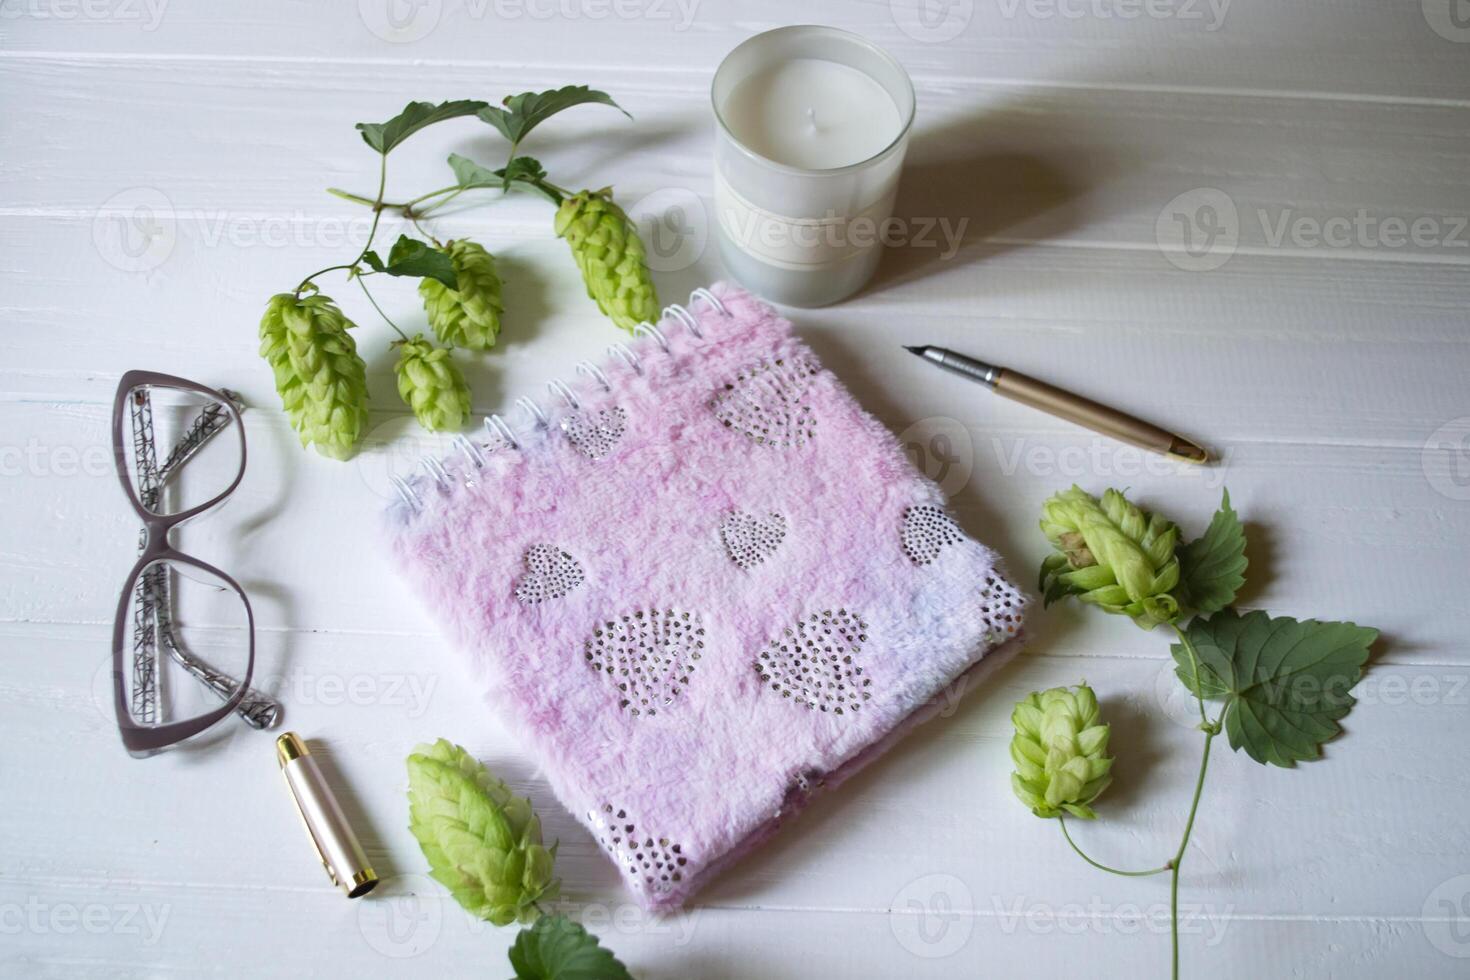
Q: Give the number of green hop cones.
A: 7